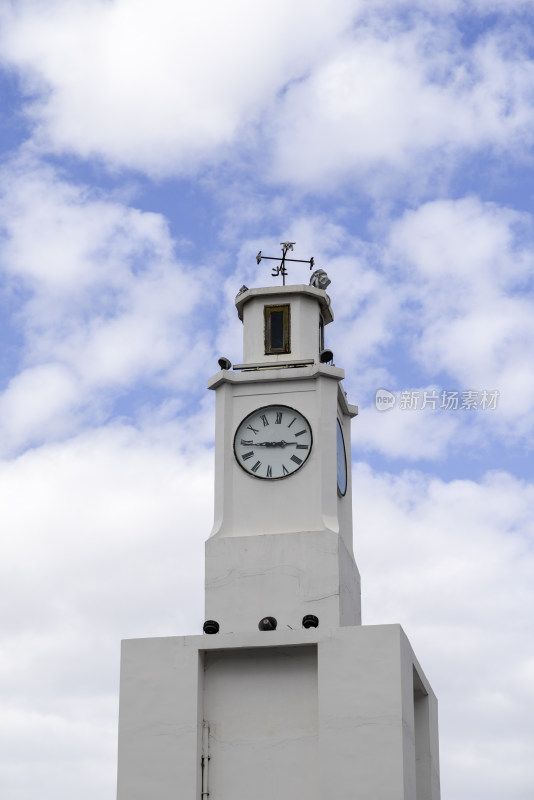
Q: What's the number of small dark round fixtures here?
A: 5